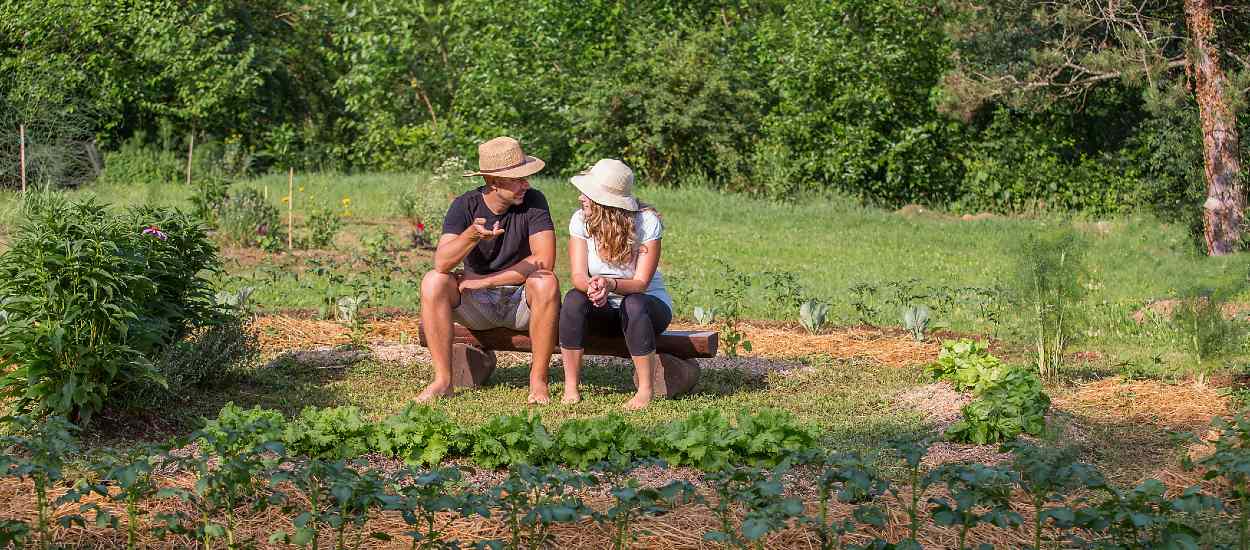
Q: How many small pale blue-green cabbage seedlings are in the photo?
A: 5